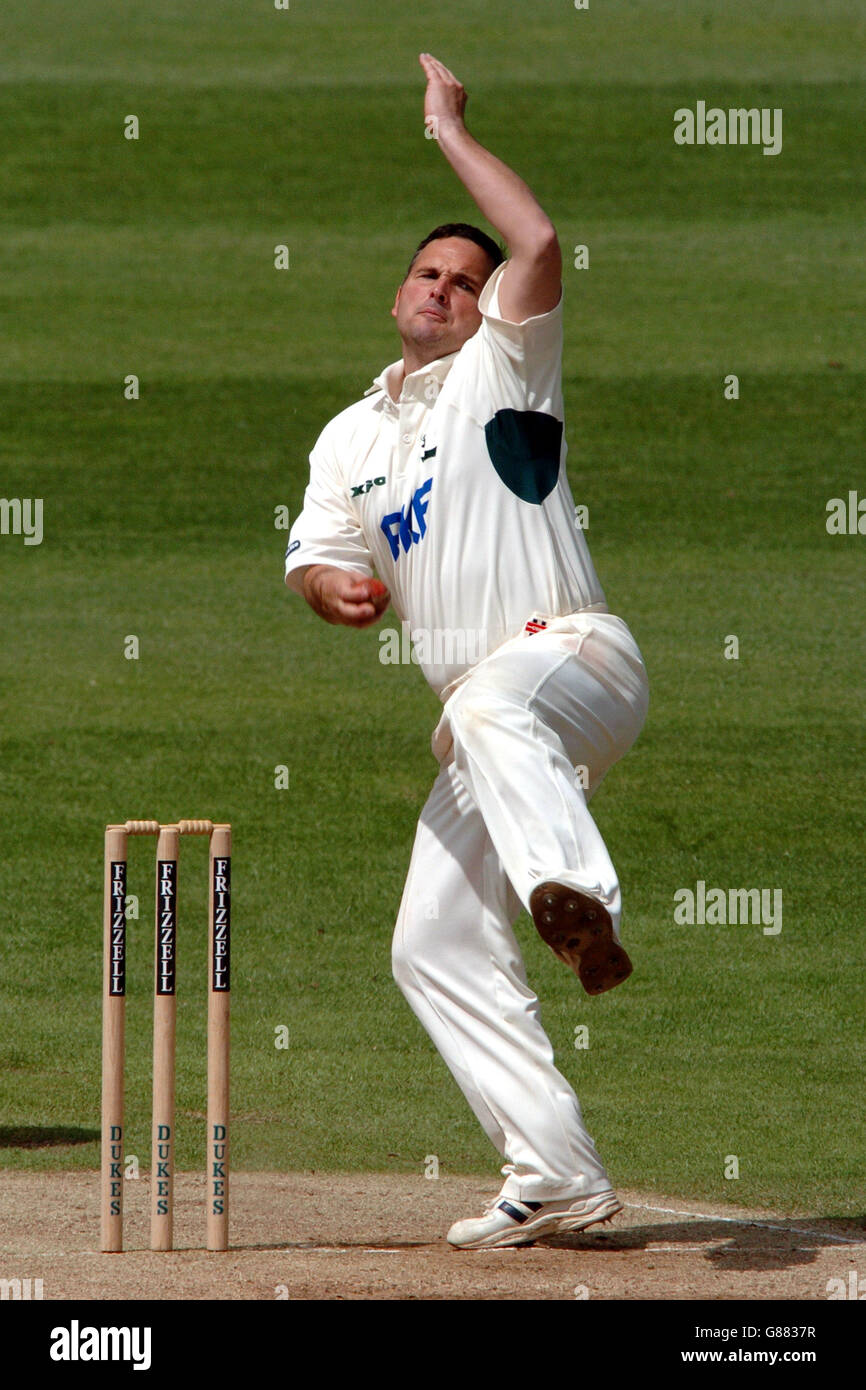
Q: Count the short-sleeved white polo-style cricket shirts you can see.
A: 1